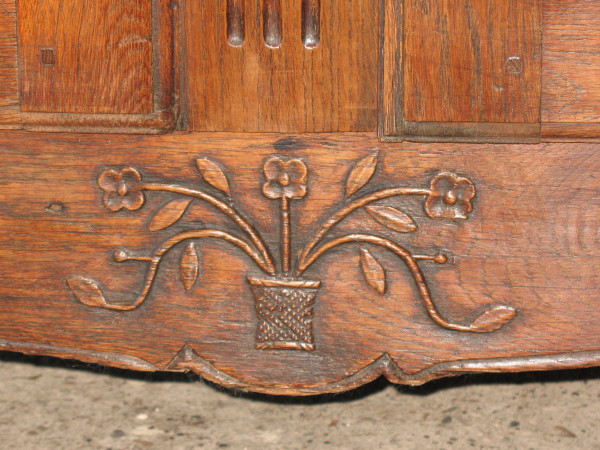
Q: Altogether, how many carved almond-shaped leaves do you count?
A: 8